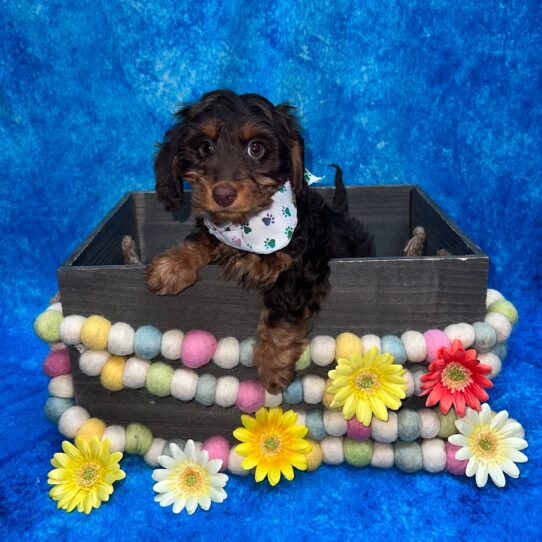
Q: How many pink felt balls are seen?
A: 7